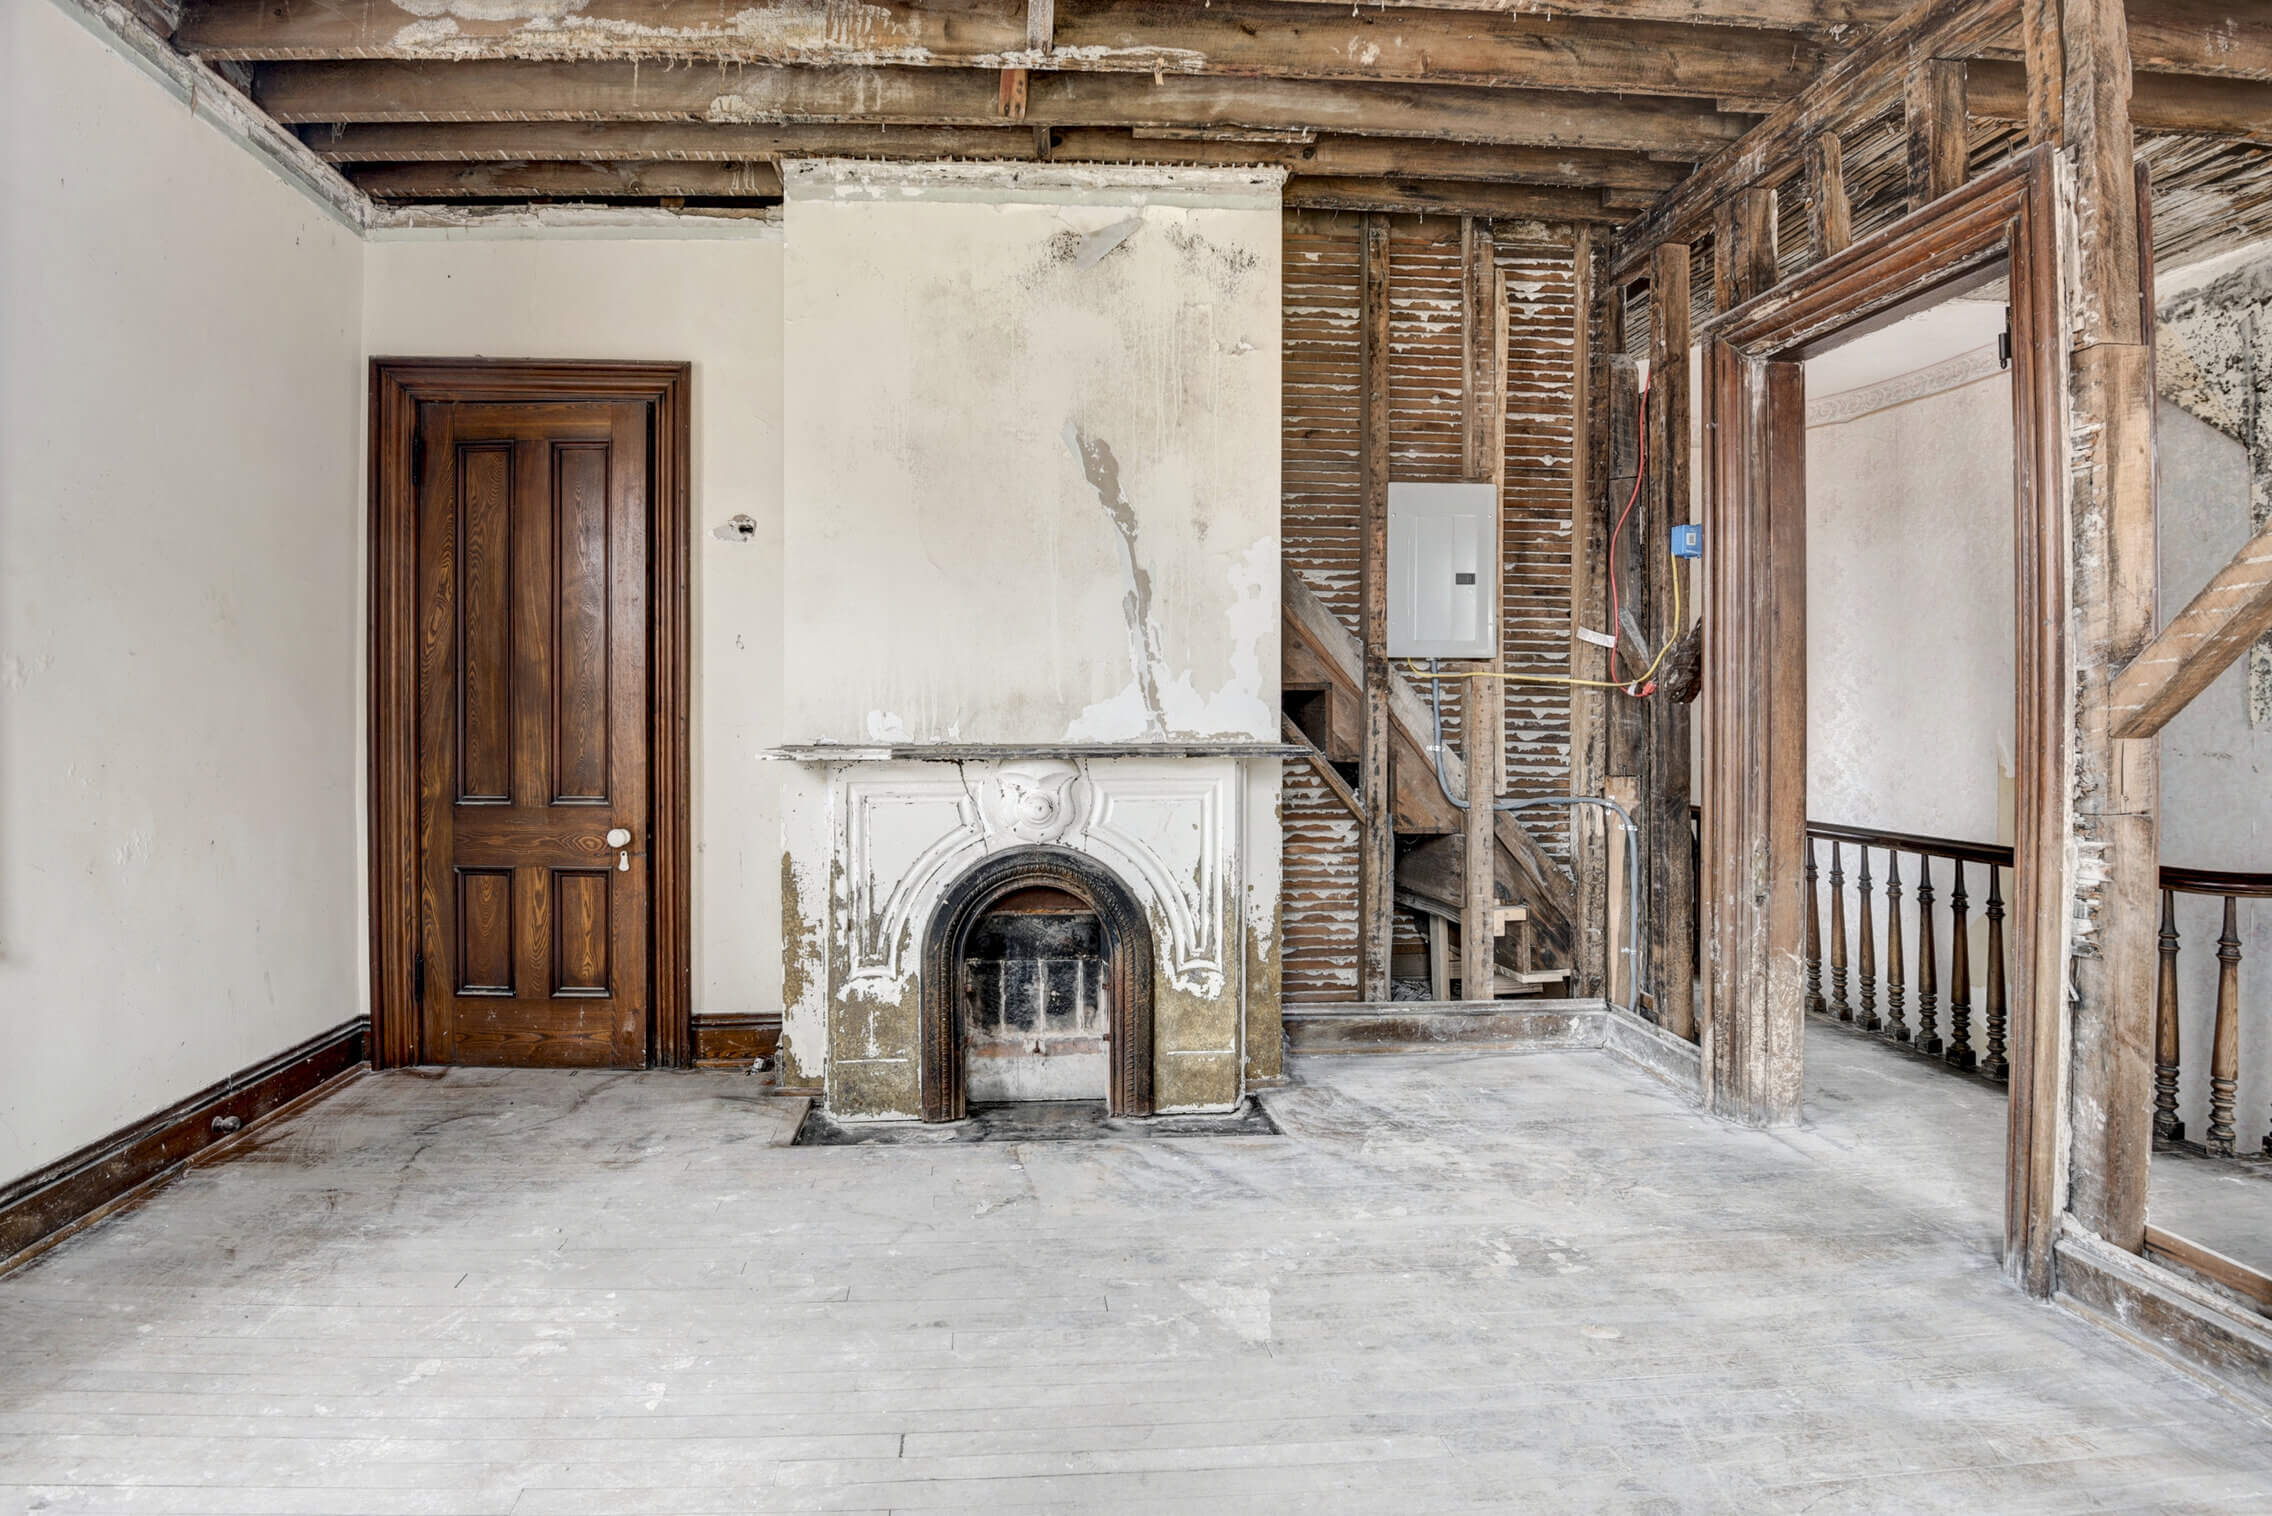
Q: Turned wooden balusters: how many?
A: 9